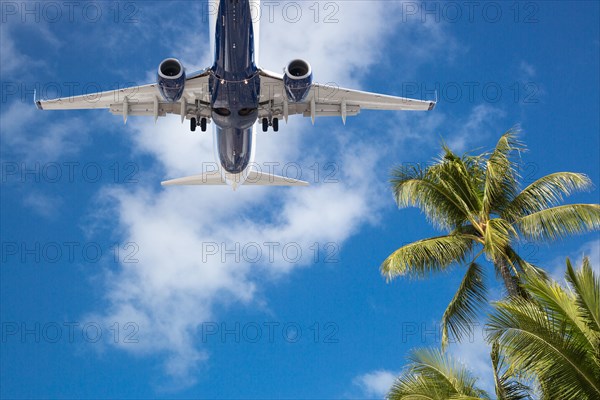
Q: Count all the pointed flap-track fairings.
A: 6